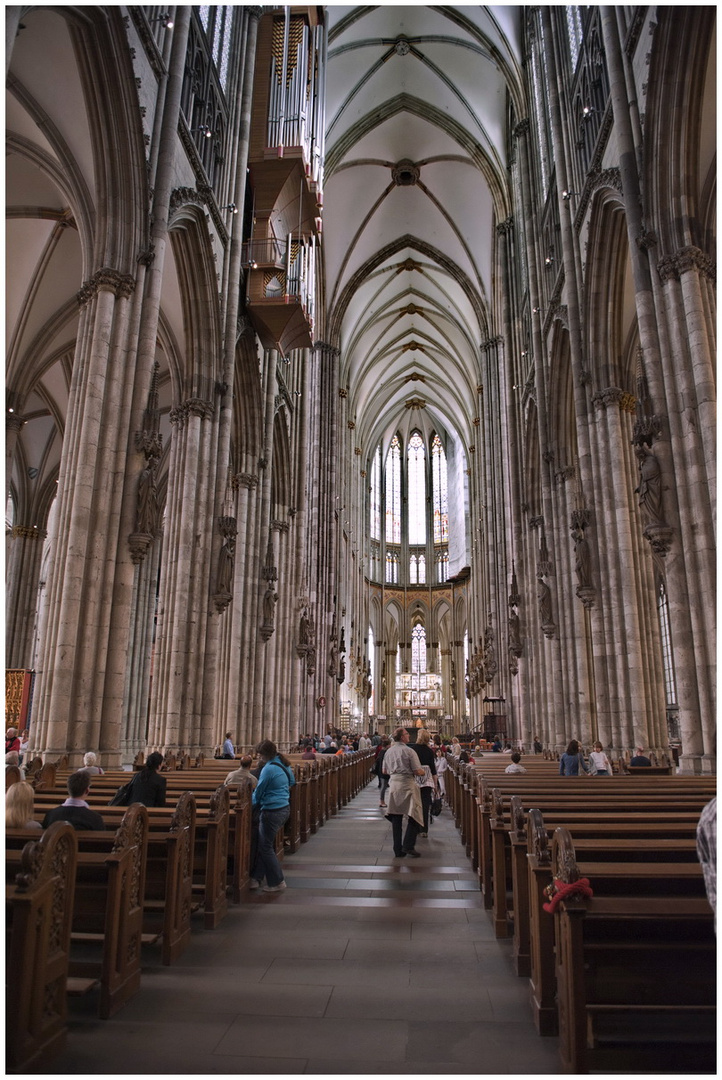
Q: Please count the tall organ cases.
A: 1